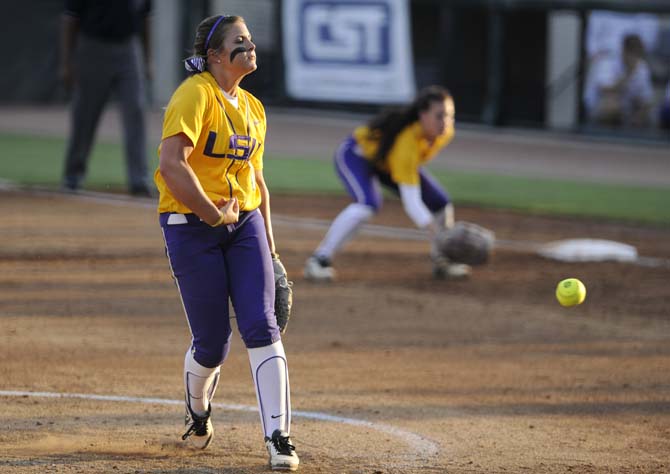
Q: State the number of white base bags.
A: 1